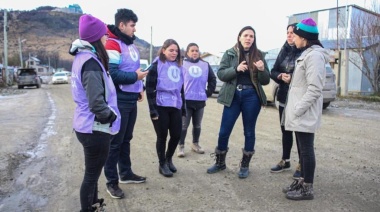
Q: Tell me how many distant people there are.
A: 0